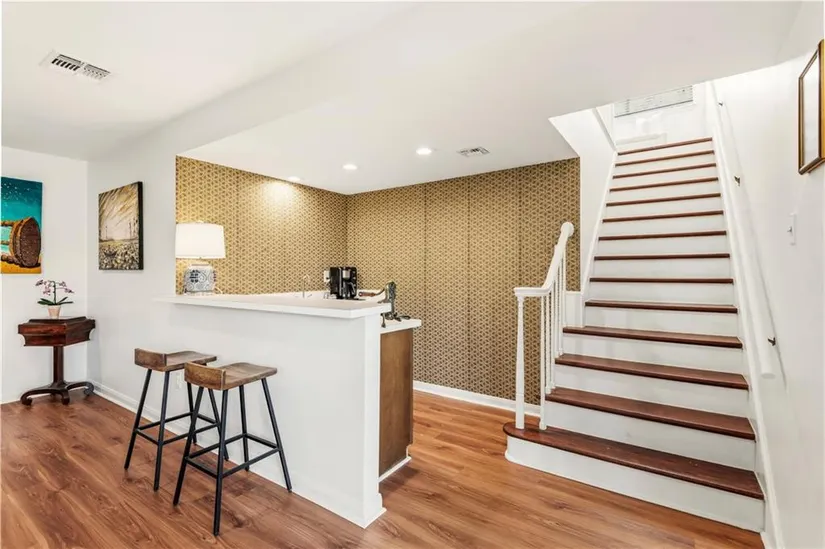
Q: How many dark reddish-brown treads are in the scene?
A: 14